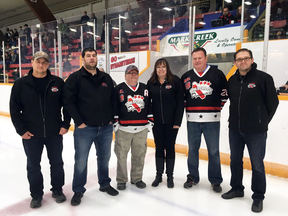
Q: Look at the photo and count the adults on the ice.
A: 6